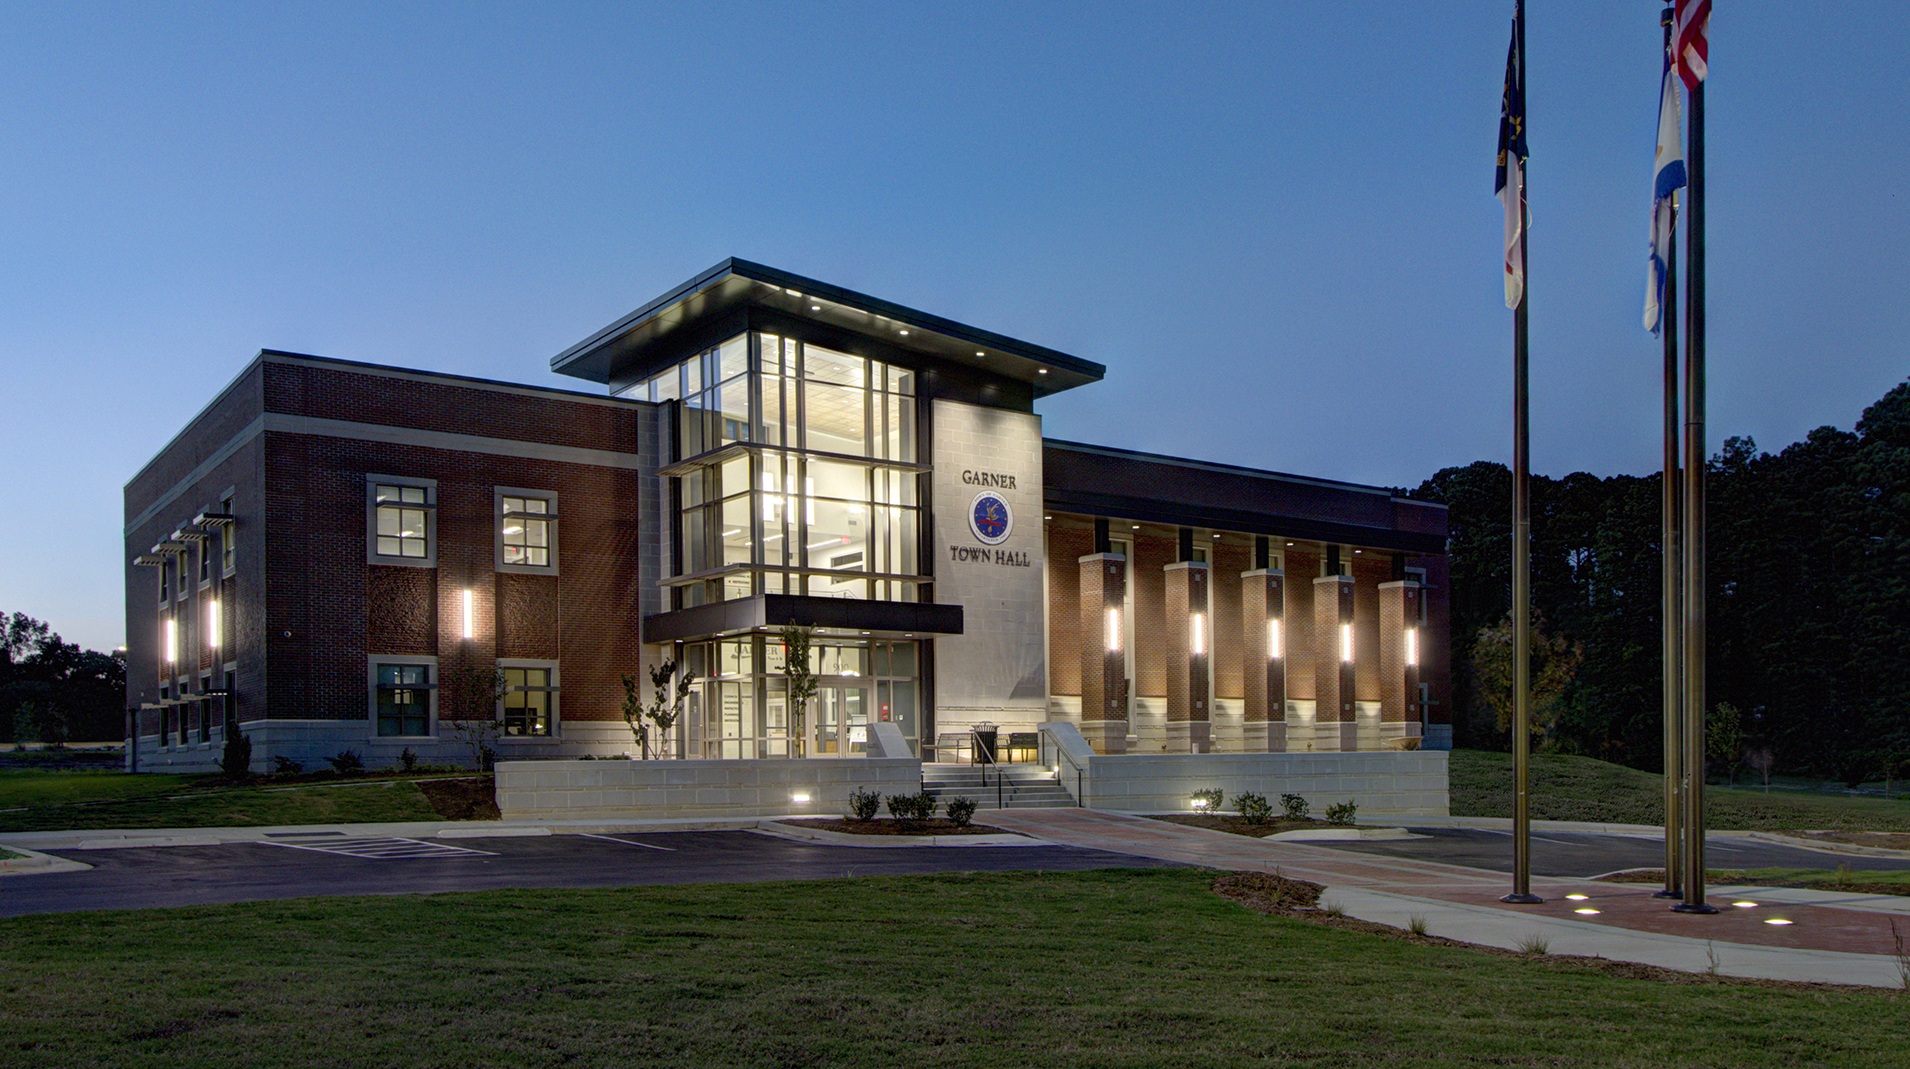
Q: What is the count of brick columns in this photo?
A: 5